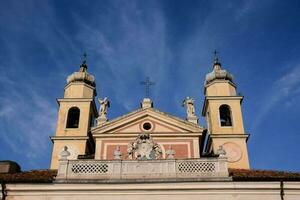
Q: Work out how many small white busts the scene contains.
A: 4